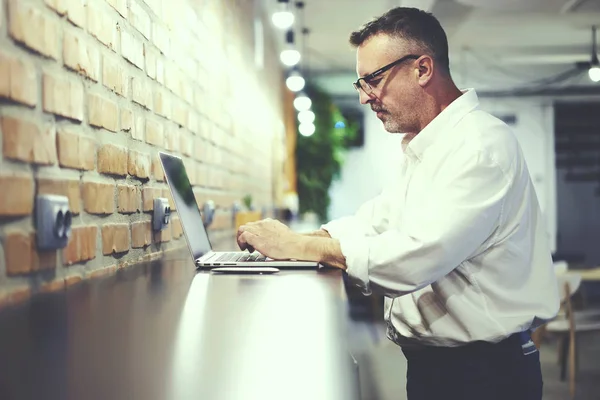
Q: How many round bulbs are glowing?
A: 7